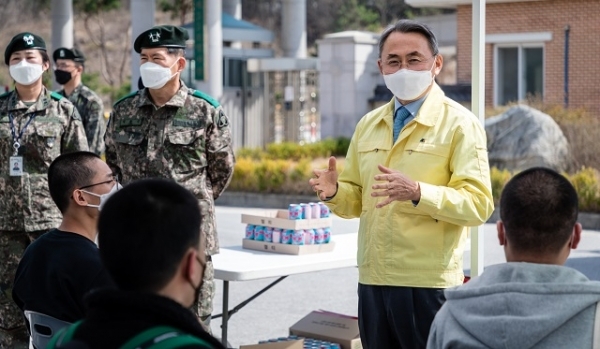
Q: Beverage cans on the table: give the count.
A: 13